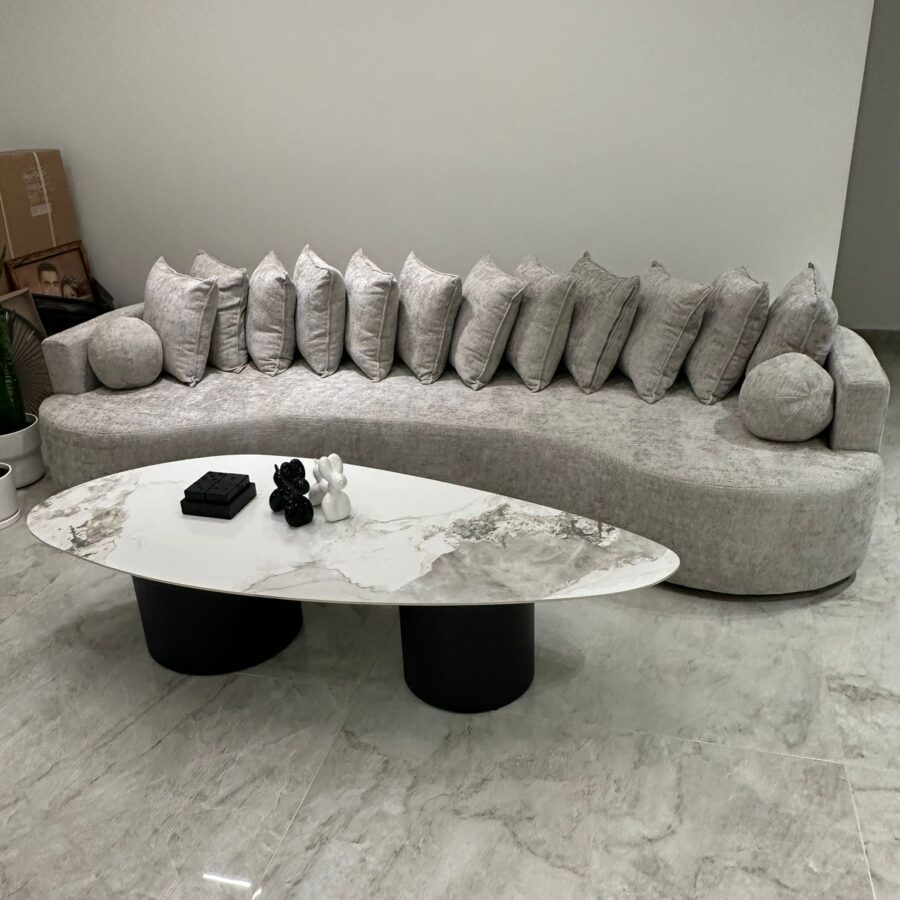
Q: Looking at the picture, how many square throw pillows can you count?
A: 12